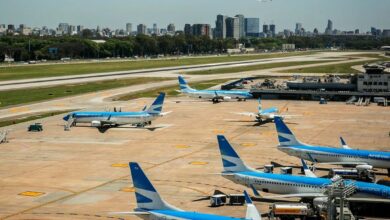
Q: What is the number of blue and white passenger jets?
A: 6